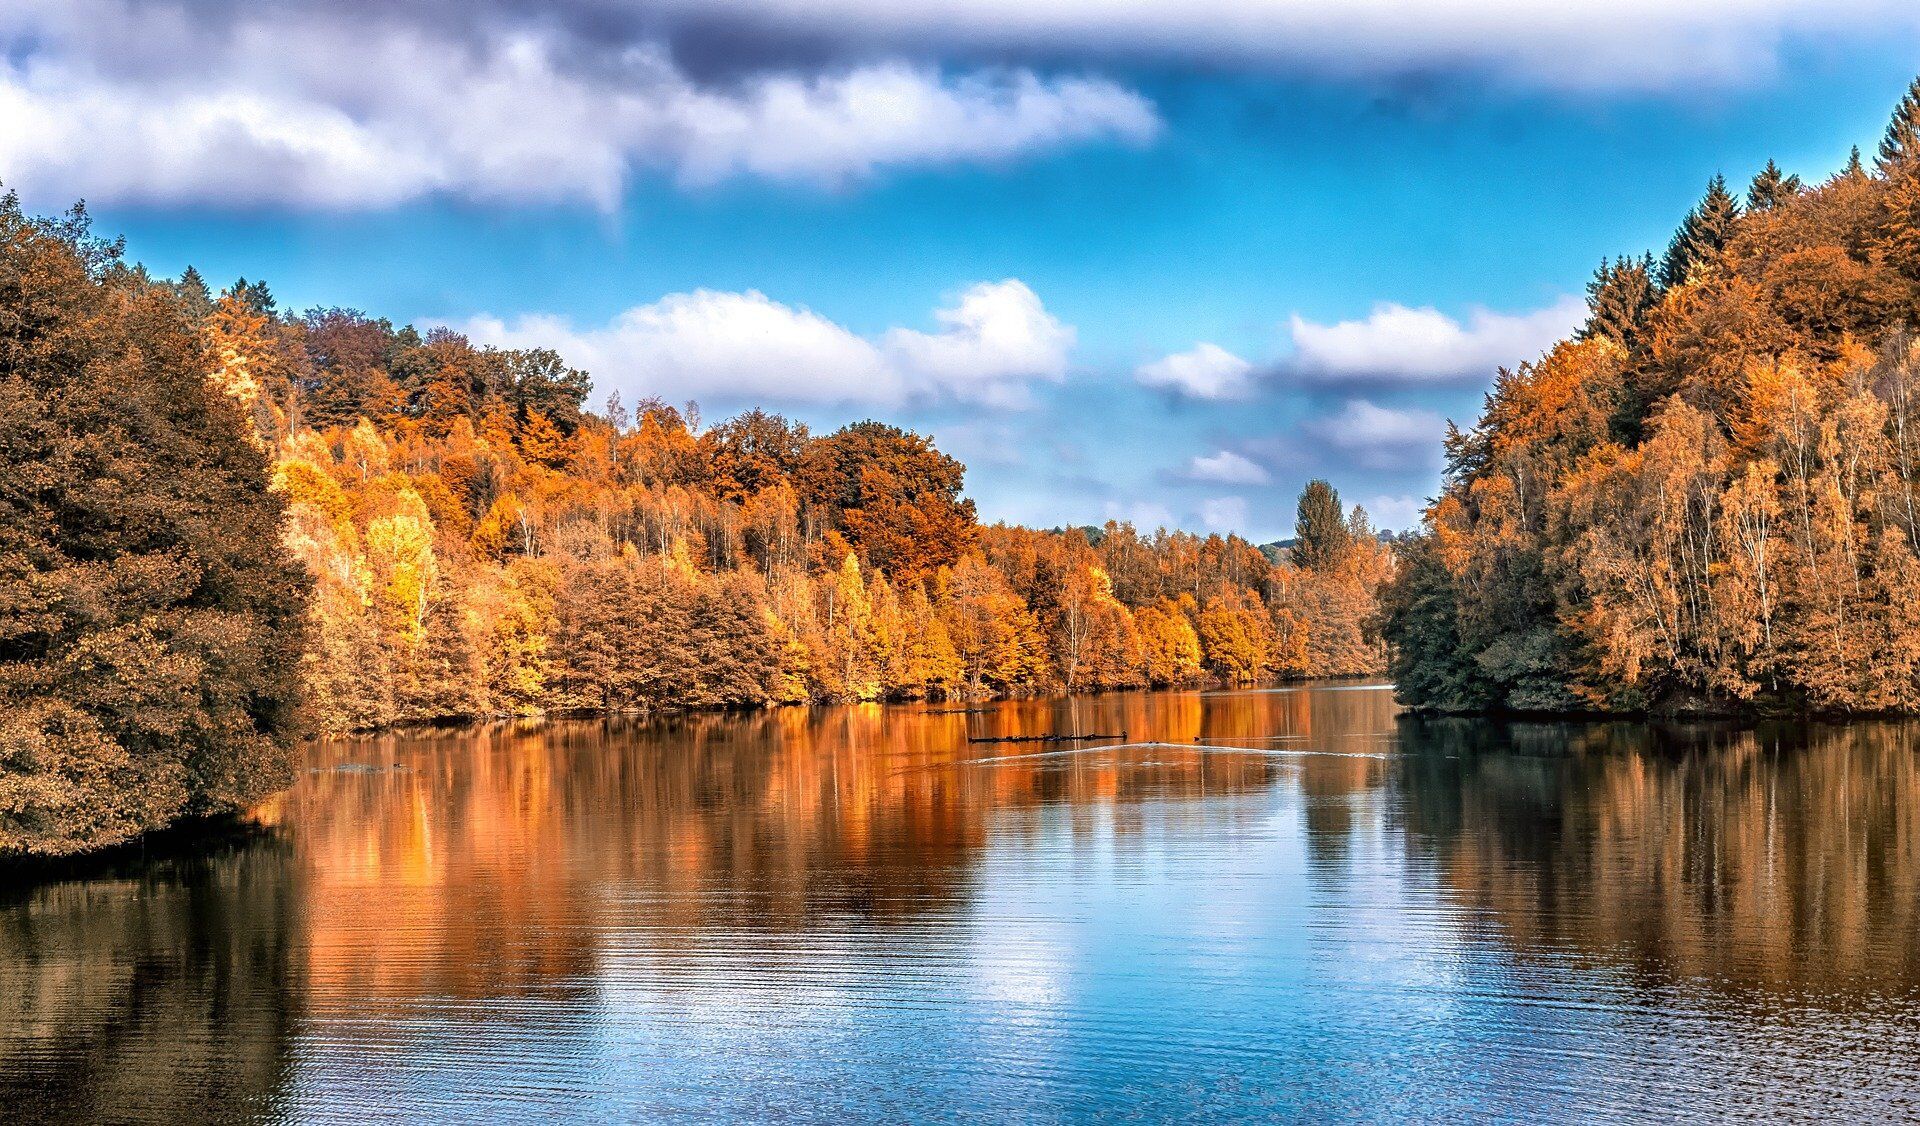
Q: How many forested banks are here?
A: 2